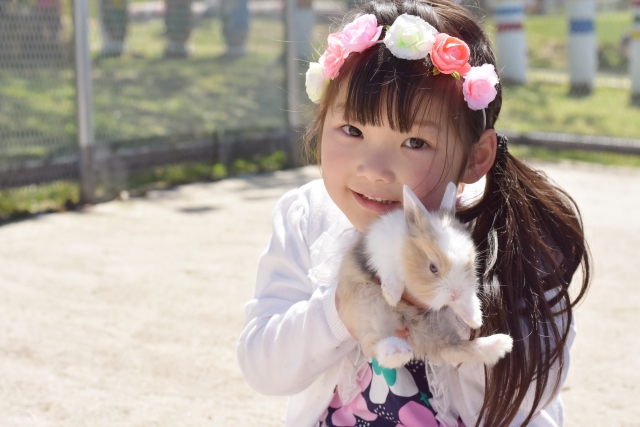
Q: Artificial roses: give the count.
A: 6